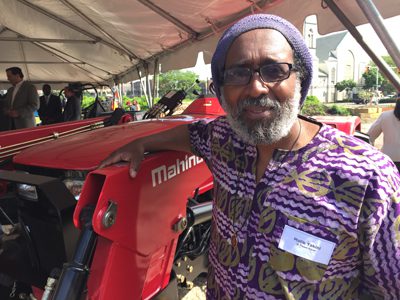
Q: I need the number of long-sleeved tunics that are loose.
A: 1